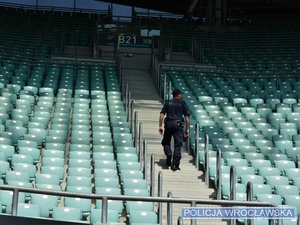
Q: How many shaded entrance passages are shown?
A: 1